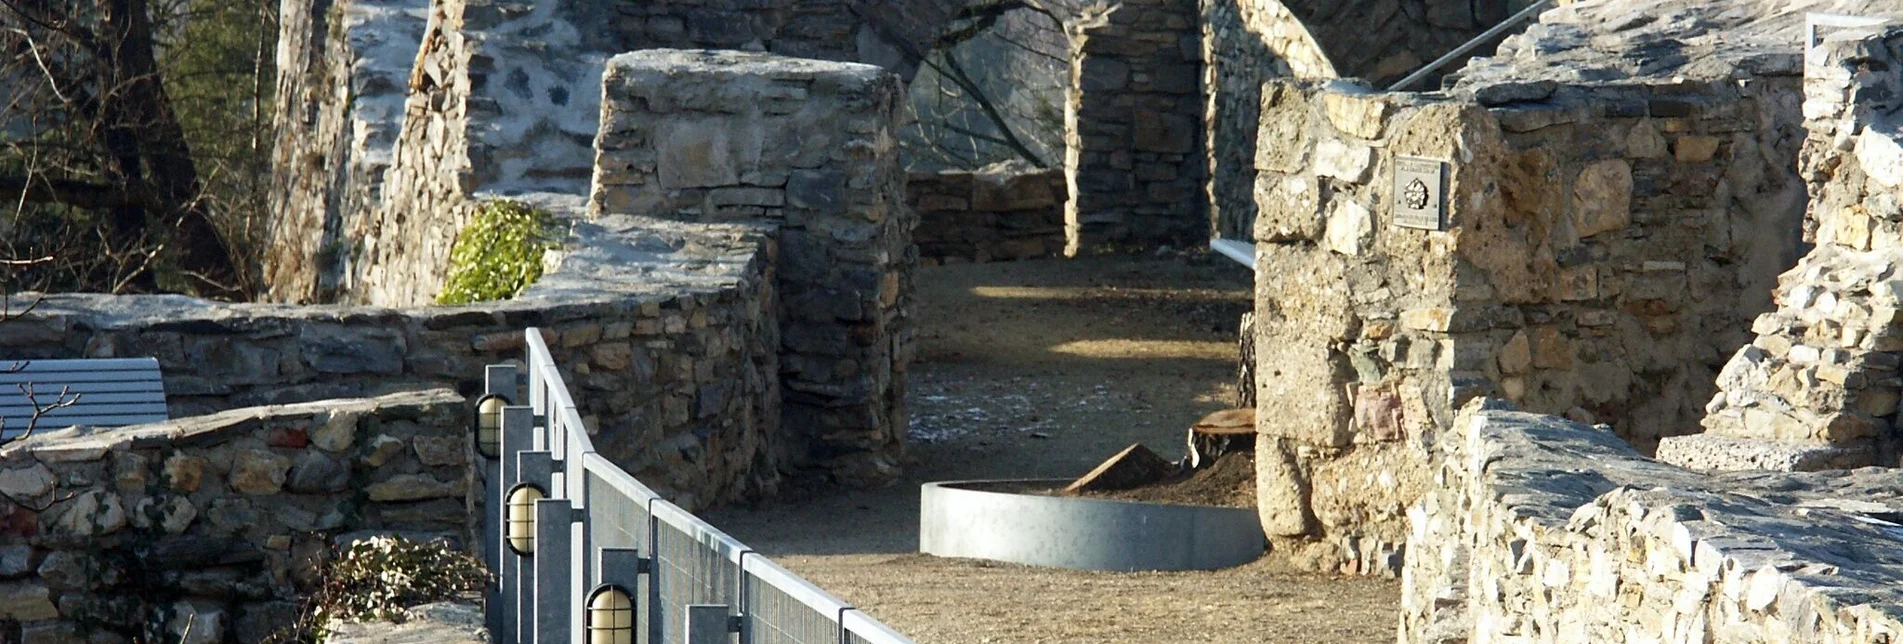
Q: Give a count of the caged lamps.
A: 3